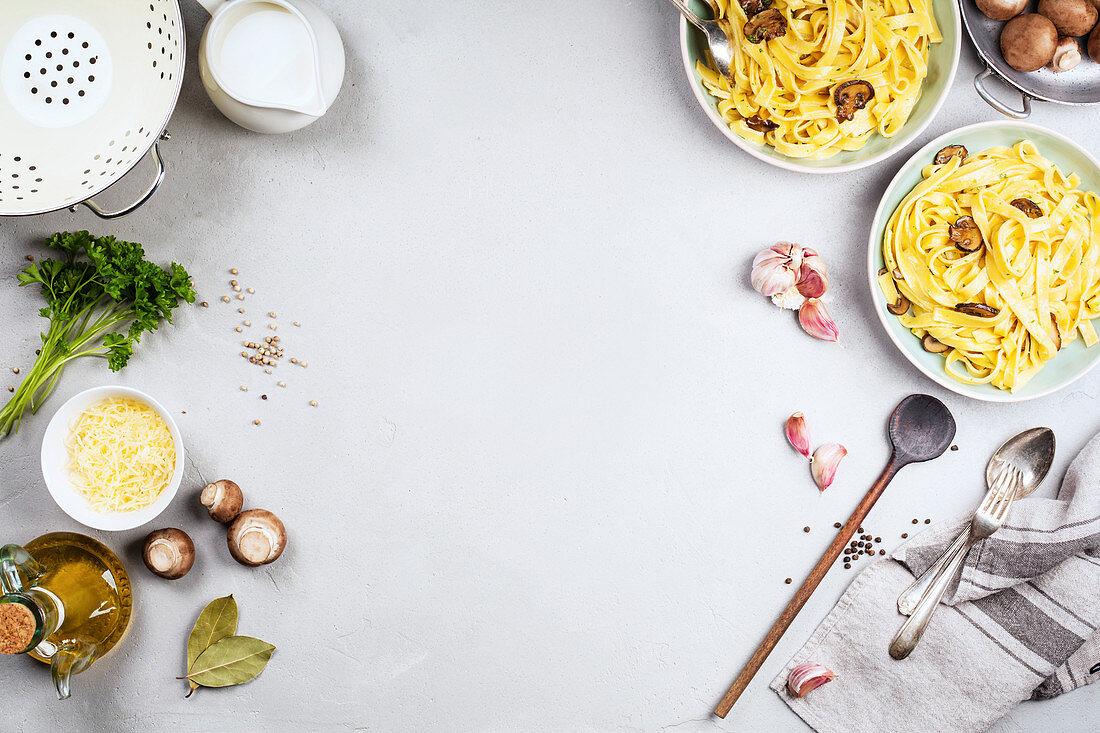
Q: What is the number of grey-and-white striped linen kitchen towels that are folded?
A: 1